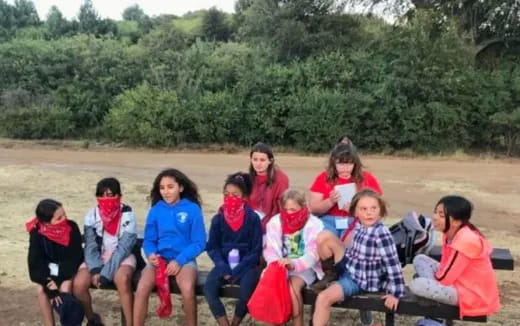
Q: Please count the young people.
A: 9